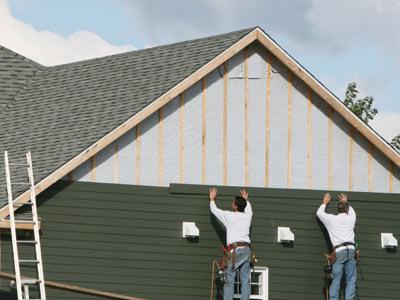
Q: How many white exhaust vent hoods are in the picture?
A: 3